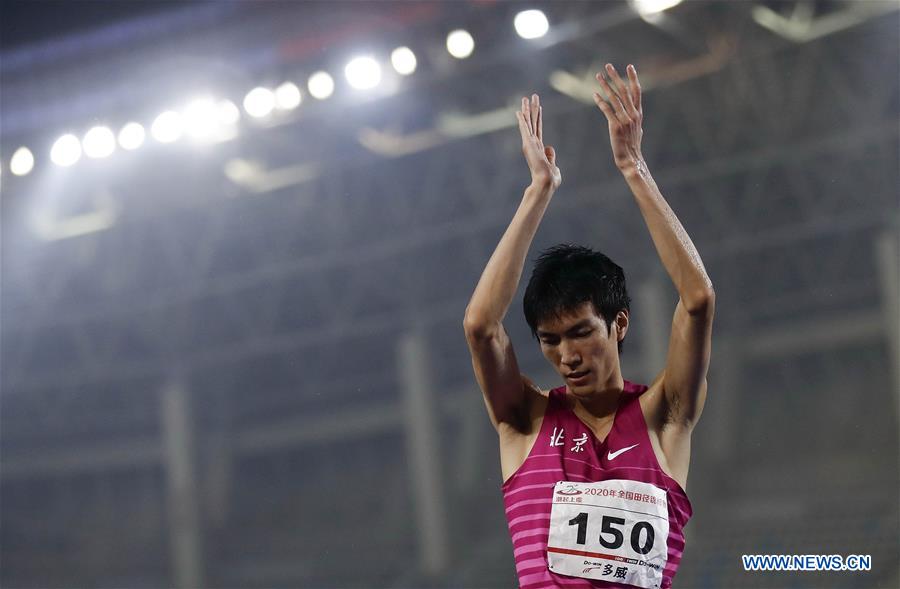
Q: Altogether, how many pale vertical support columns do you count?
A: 4